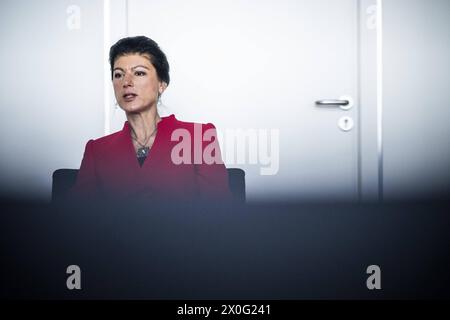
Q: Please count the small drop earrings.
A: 2